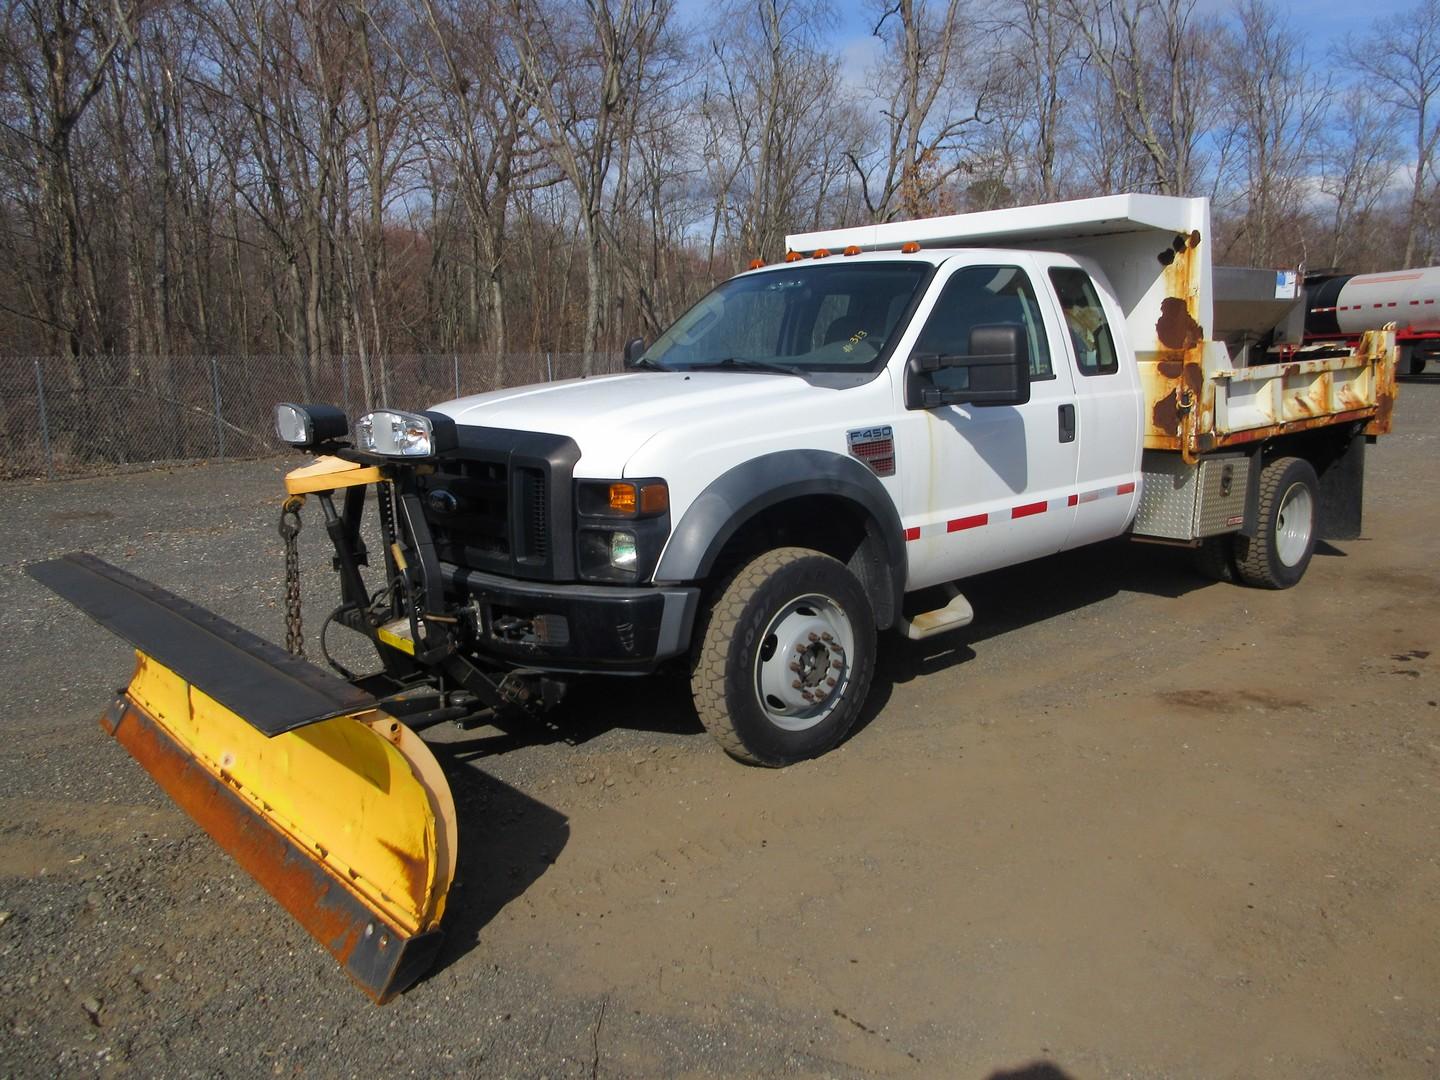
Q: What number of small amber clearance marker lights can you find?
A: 5